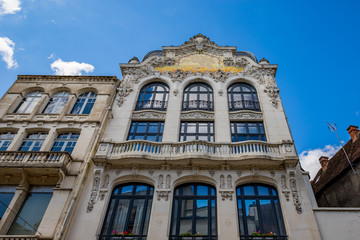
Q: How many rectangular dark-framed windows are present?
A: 3